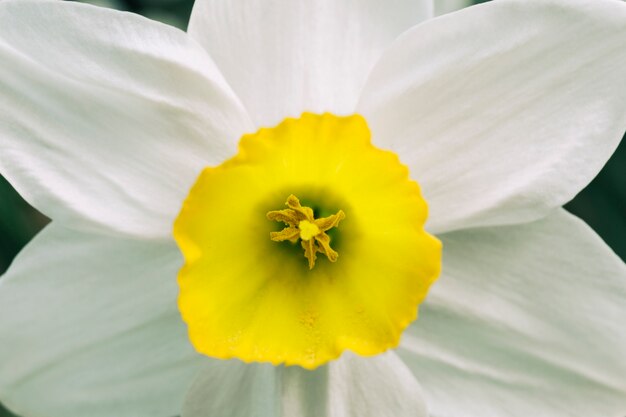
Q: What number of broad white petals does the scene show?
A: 6